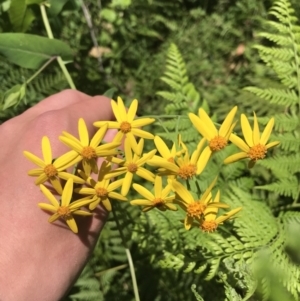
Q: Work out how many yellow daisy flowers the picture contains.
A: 13